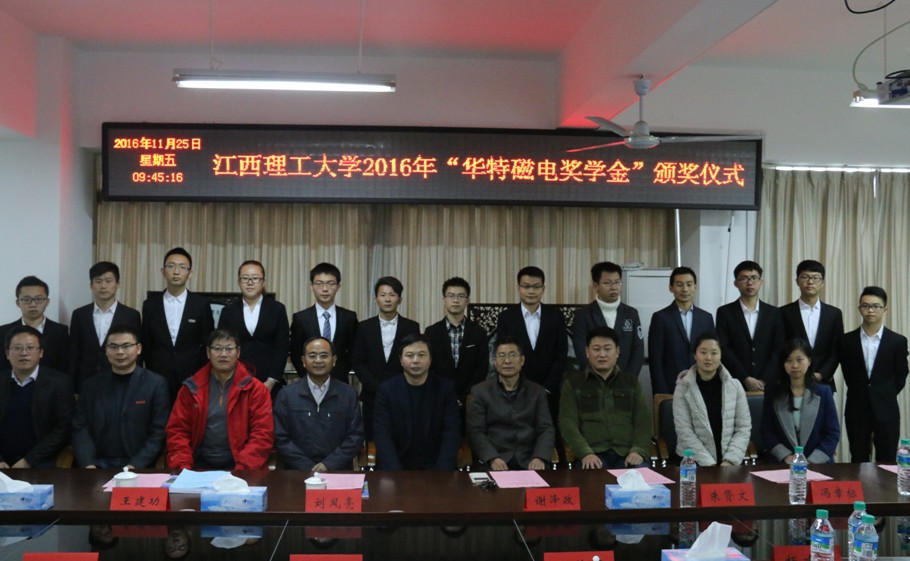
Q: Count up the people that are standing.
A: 13